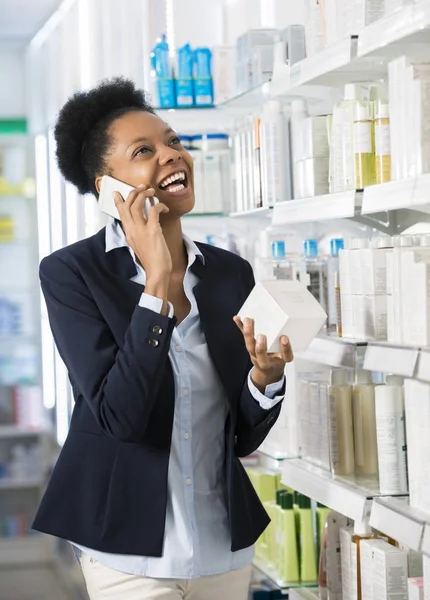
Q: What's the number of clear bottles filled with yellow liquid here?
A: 2